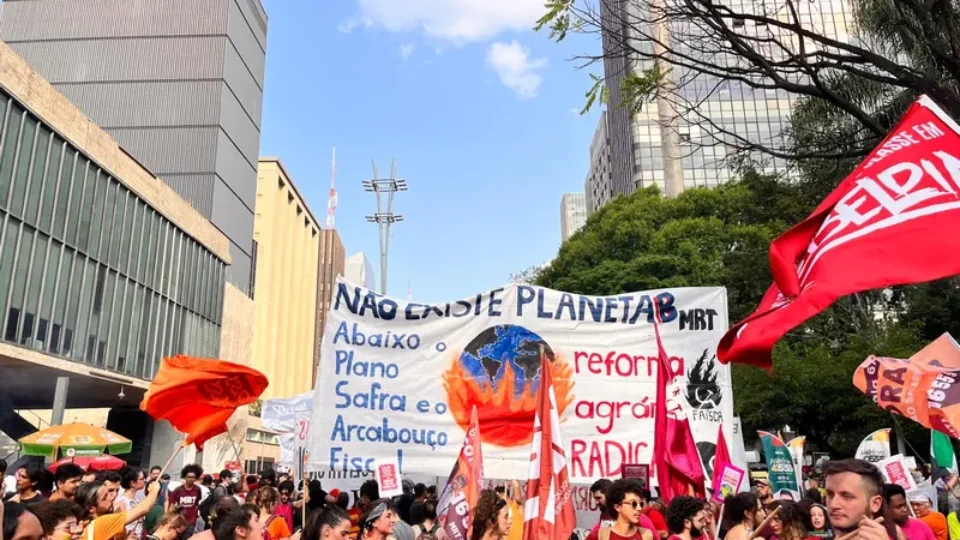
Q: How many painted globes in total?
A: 1